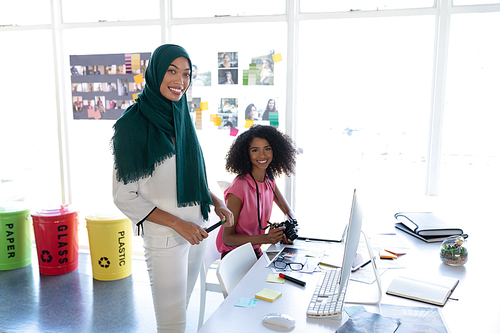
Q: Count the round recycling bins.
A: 3